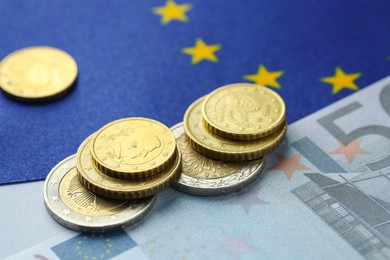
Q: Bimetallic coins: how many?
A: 2